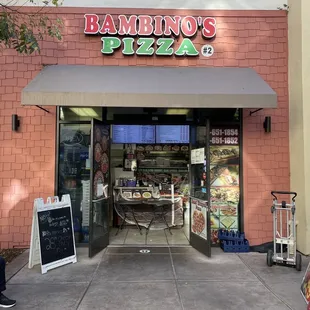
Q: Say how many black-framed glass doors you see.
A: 2